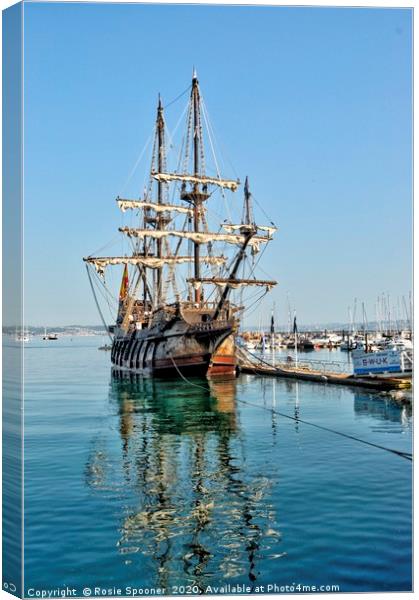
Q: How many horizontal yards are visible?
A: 6